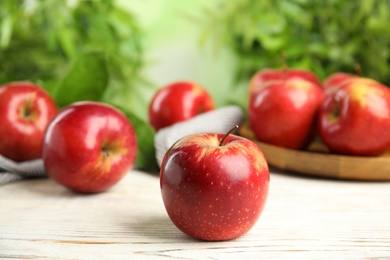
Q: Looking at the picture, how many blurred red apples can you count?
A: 7